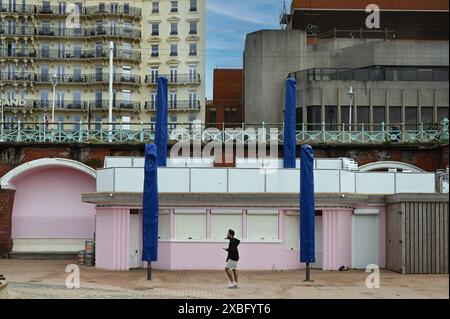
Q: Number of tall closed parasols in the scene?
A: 4